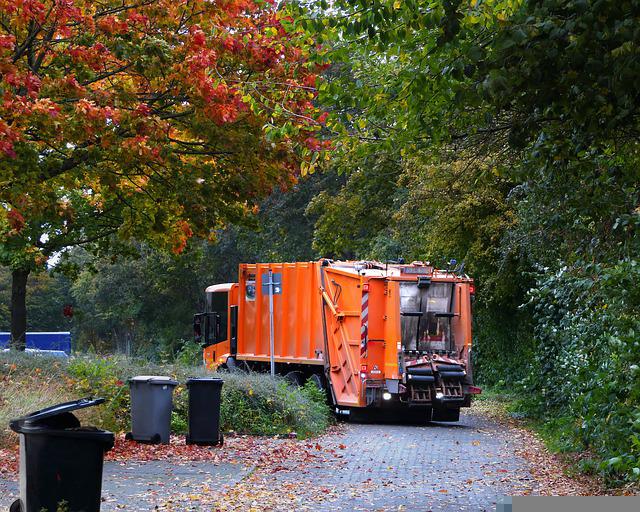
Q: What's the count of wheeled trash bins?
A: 3